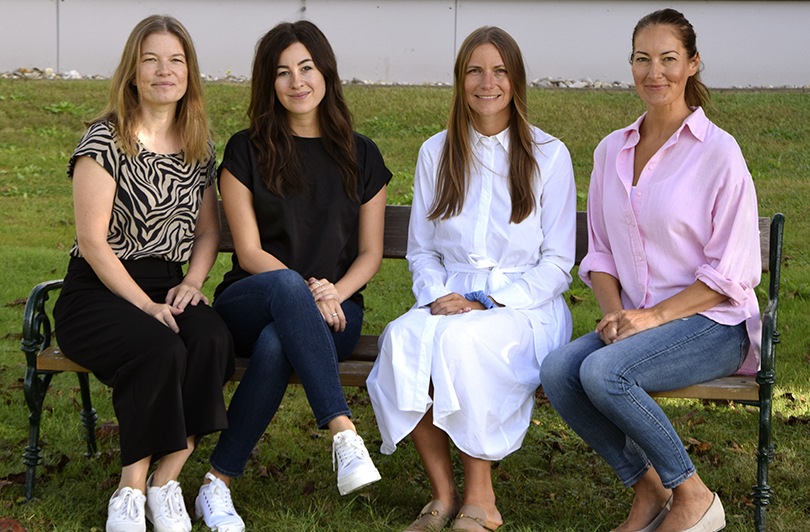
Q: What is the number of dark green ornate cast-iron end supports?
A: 2